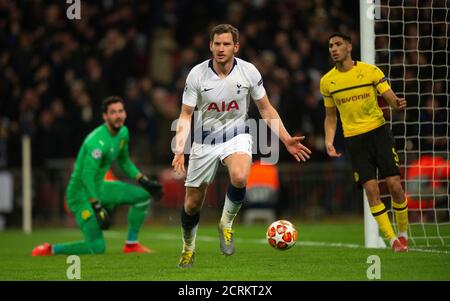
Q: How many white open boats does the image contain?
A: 0